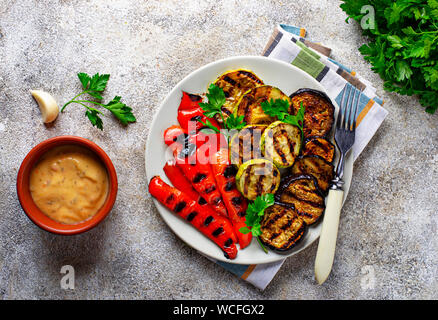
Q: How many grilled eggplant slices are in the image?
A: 5